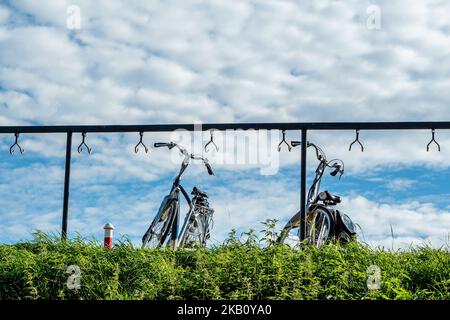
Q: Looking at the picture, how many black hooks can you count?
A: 7